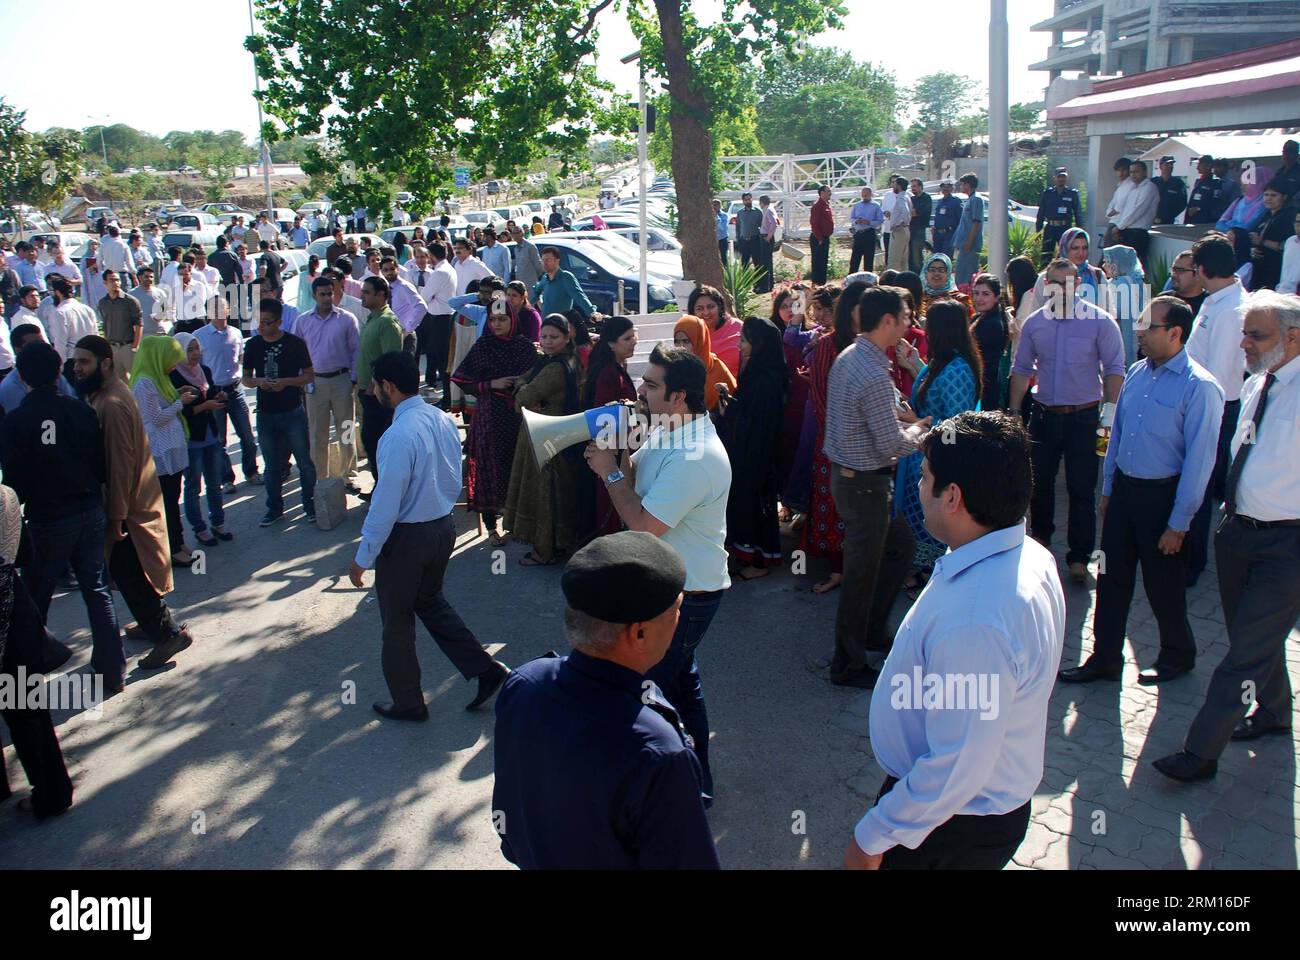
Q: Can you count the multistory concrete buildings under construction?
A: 1